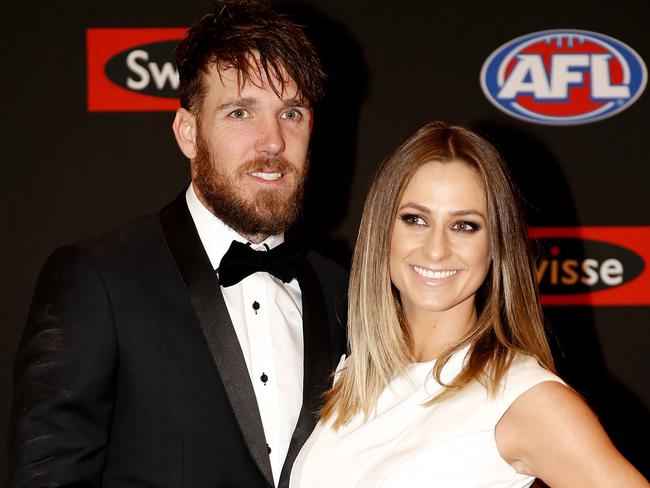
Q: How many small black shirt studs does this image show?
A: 3